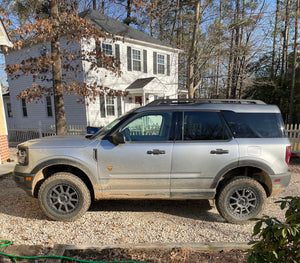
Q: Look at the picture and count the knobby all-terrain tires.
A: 2